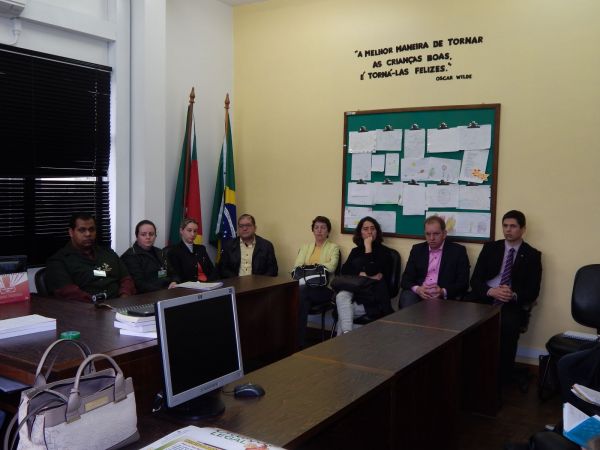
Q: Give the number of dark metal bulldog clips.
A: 10